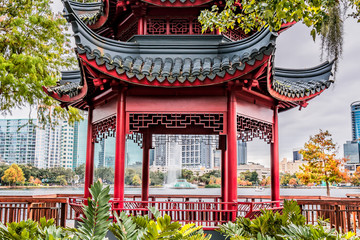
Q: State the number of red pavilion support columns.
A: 6